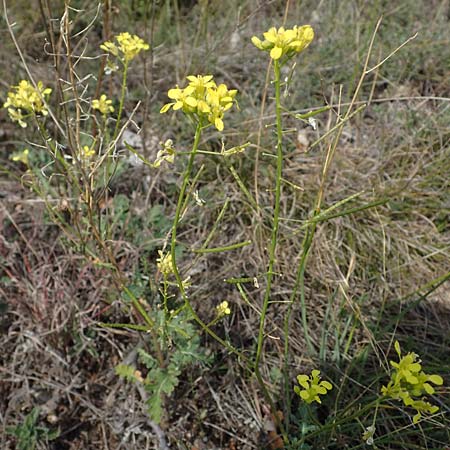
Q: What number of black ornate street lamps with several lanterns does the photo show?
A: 0